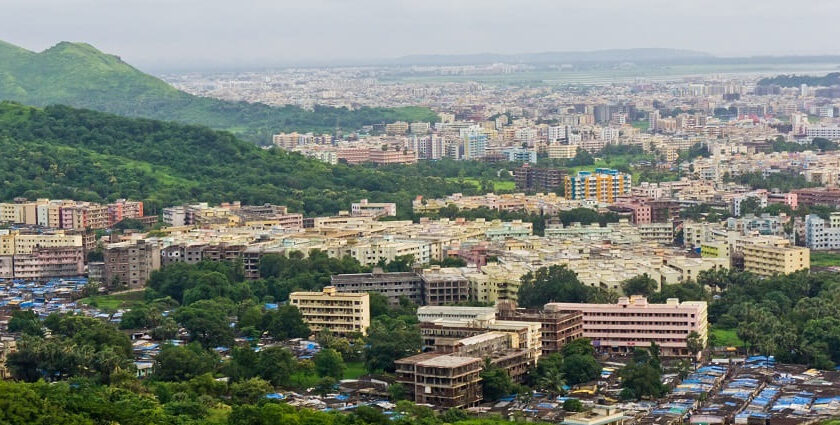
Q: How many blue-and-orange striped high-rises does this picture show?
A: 1